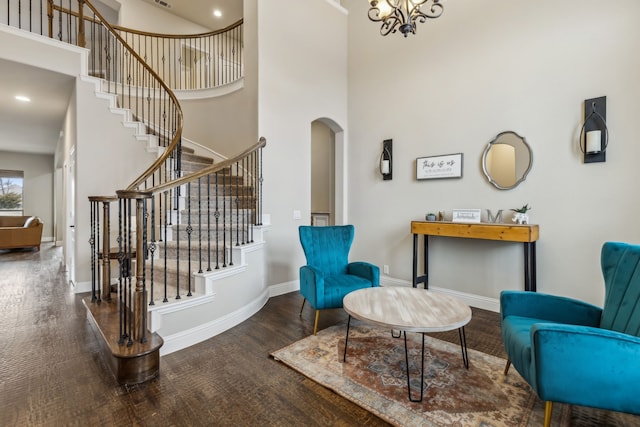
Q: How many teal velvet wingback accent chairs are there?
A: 2